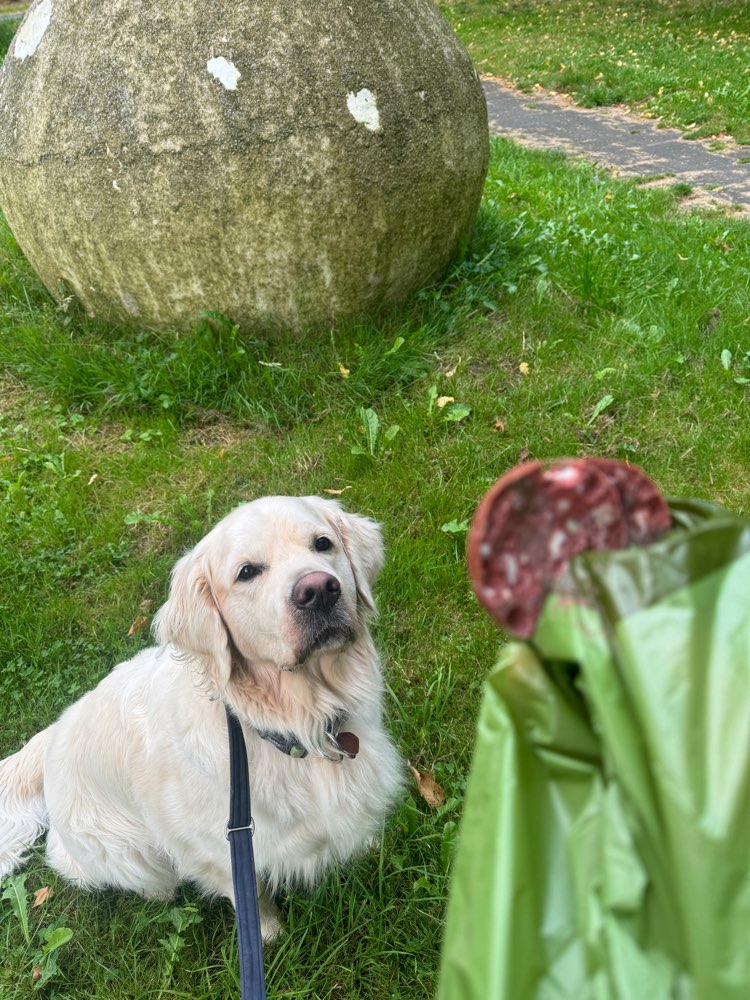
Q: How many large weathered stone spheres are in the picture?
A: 1